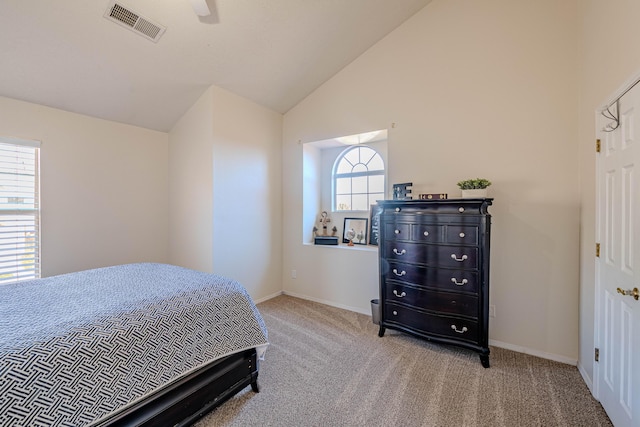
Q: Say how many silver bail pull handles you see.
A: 6